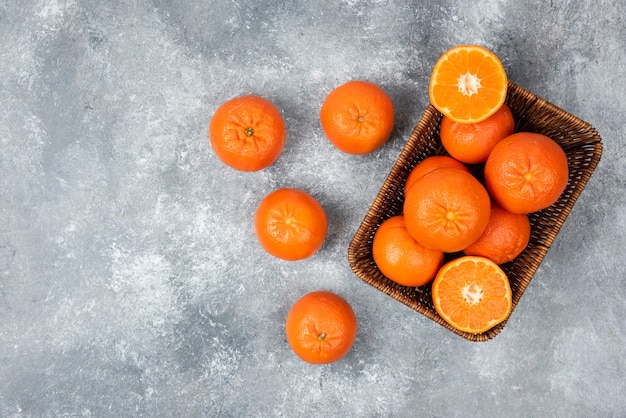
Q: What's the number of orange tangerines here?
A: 12